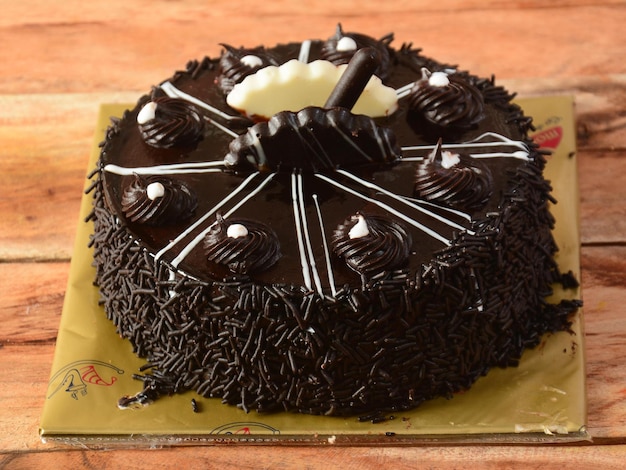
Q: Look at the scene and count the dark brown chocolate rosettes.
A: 8